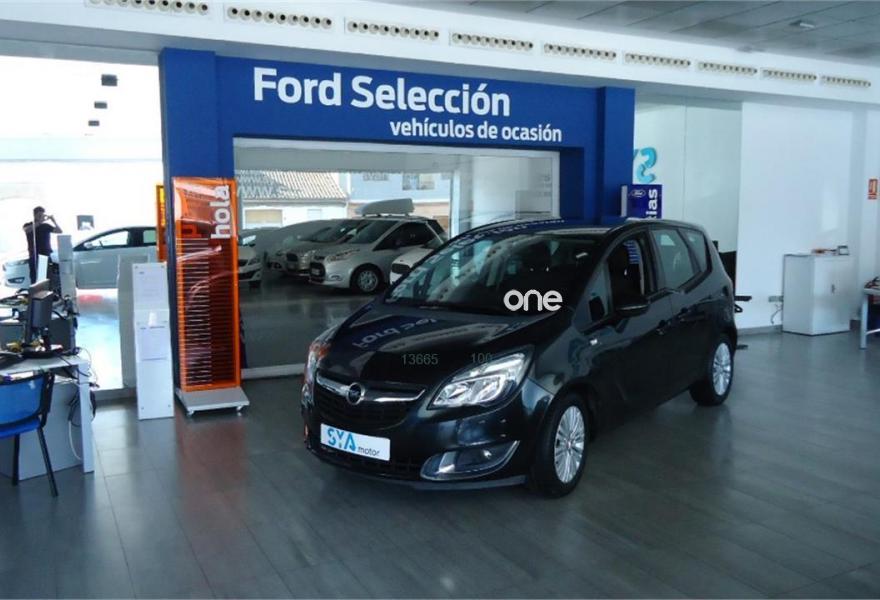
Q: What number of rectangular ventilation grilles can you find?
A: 9